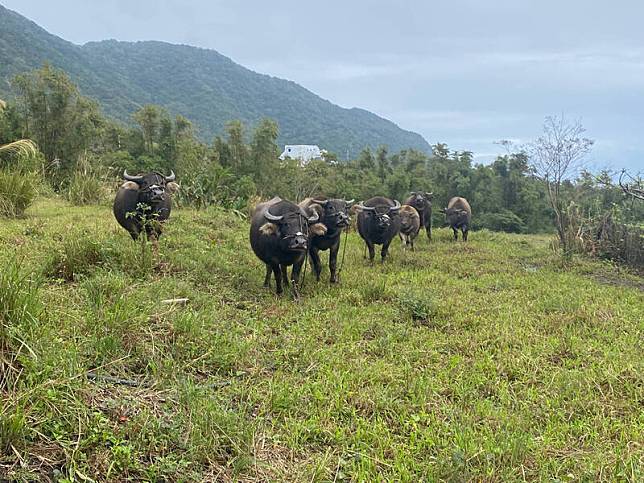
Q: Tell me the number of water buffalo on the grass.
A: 7